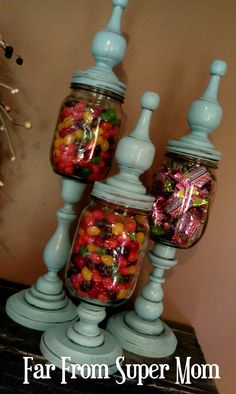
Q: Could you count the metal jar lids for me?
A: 3